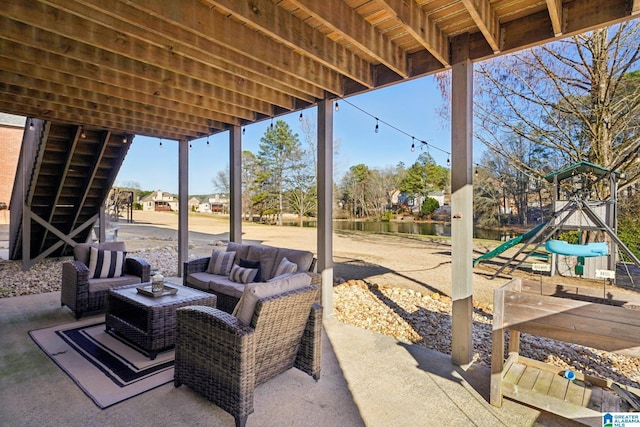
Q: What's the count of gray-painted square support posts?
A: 4